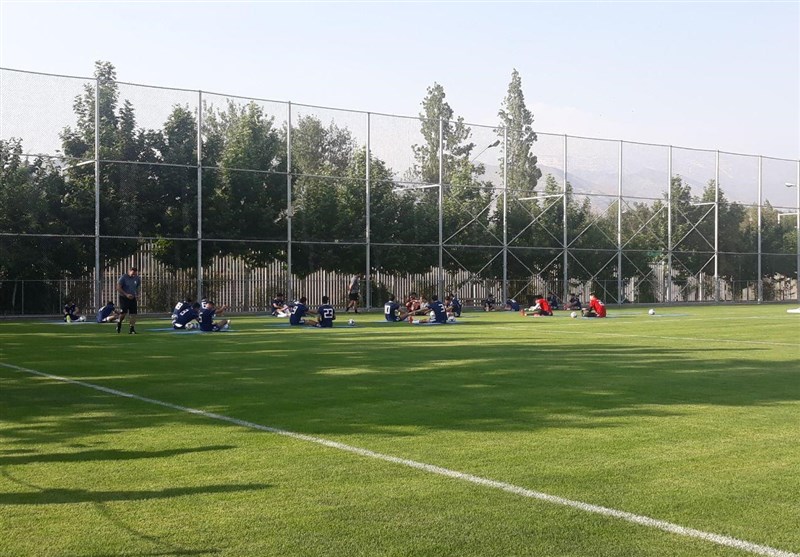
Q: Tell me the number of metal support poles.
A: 12